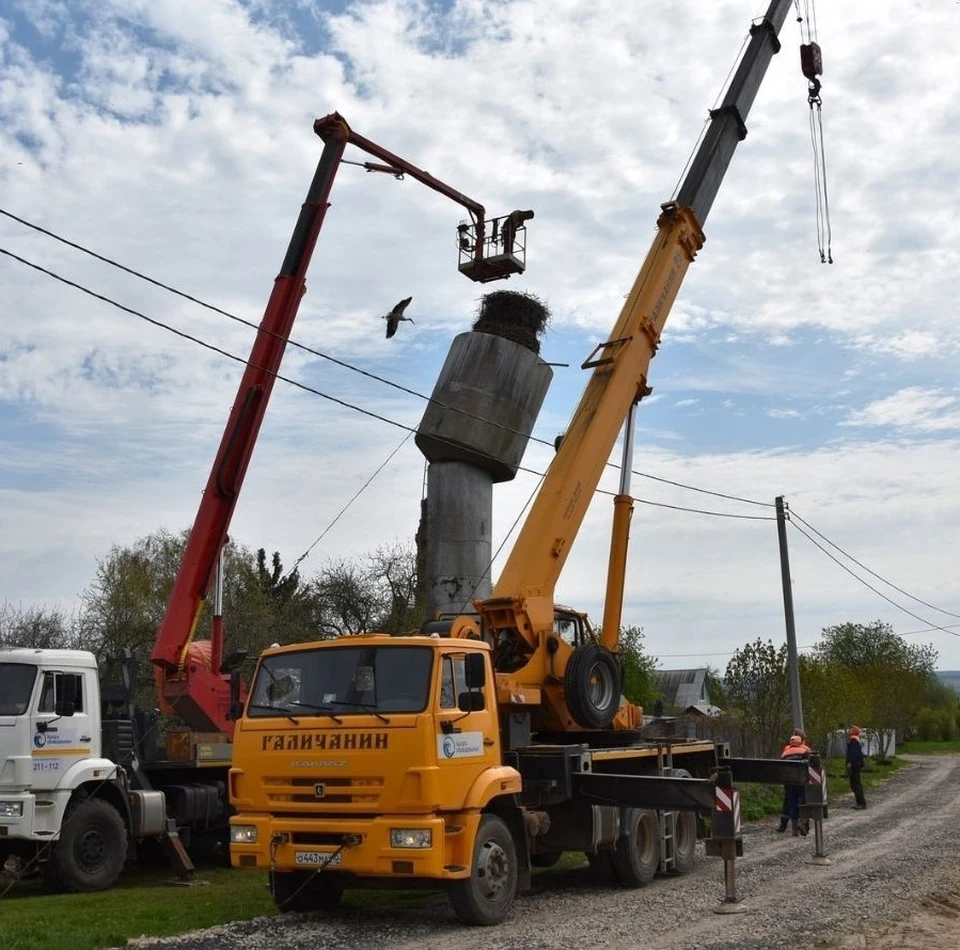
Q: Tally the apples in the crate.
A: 0